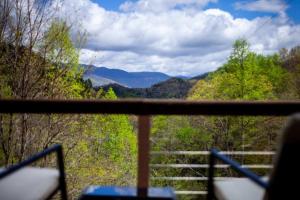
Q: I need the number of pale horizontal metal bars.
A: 4